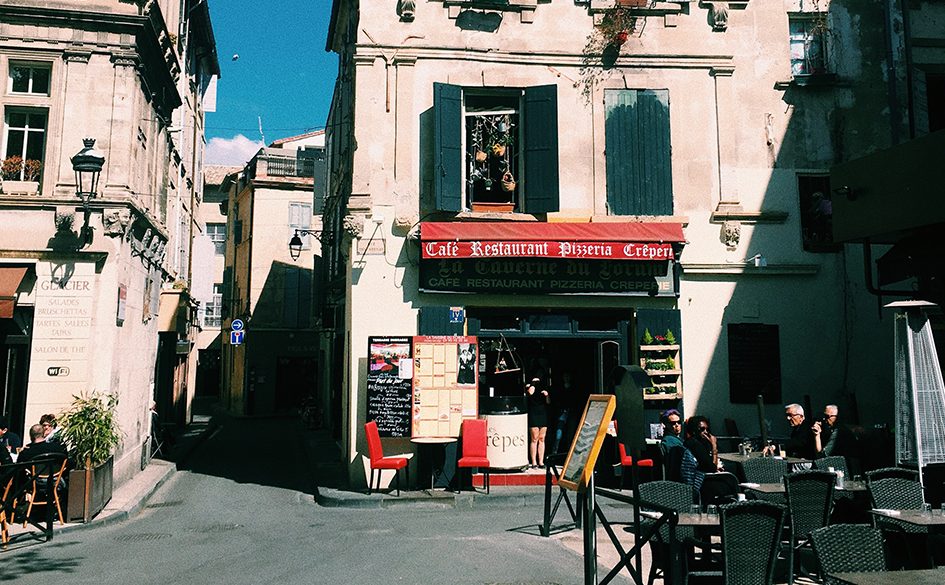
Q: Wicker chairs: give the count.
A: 7